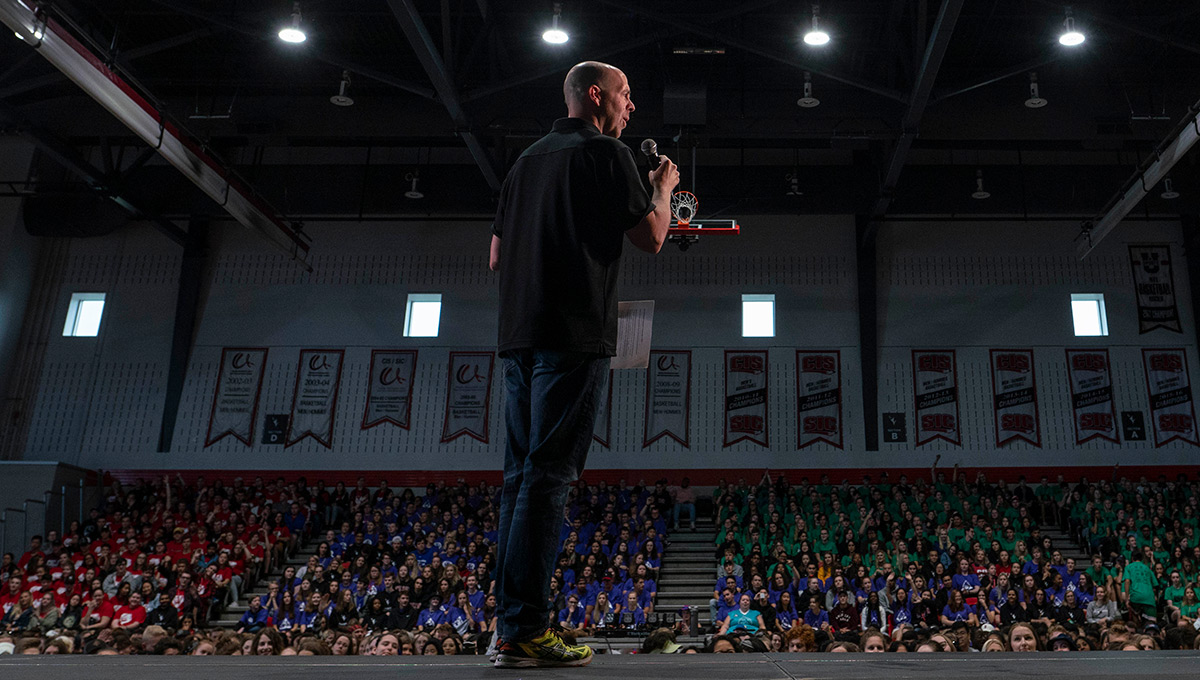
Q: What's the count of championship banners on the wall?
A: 13